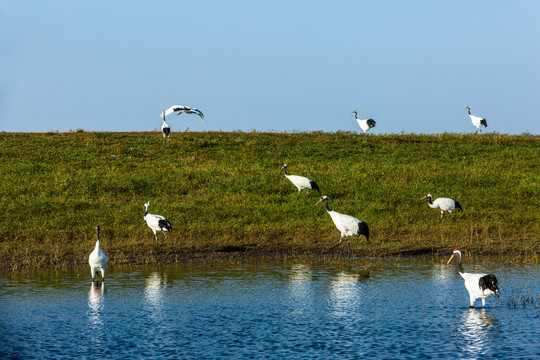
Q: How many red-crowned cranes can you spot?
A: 10